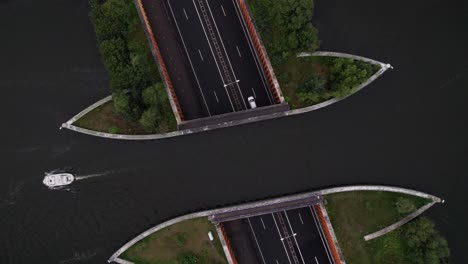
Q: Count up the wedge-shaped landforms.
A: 4